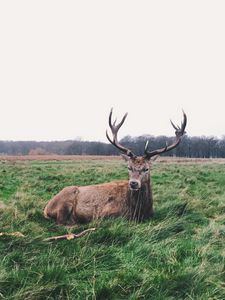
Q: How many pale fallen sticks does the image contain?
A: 2